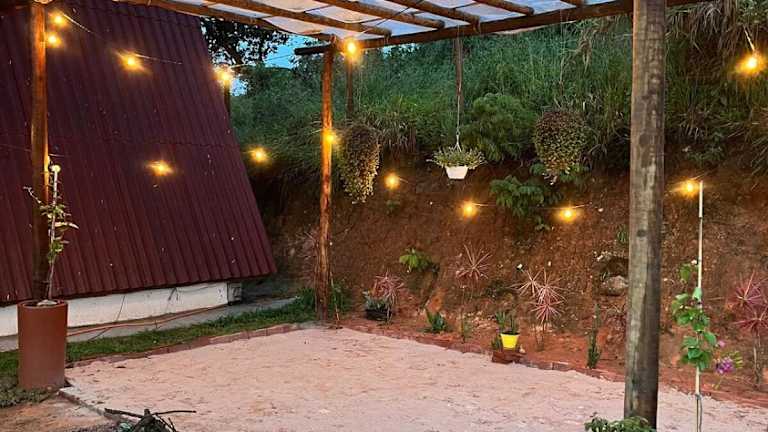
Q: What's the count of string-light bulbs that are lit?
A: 13